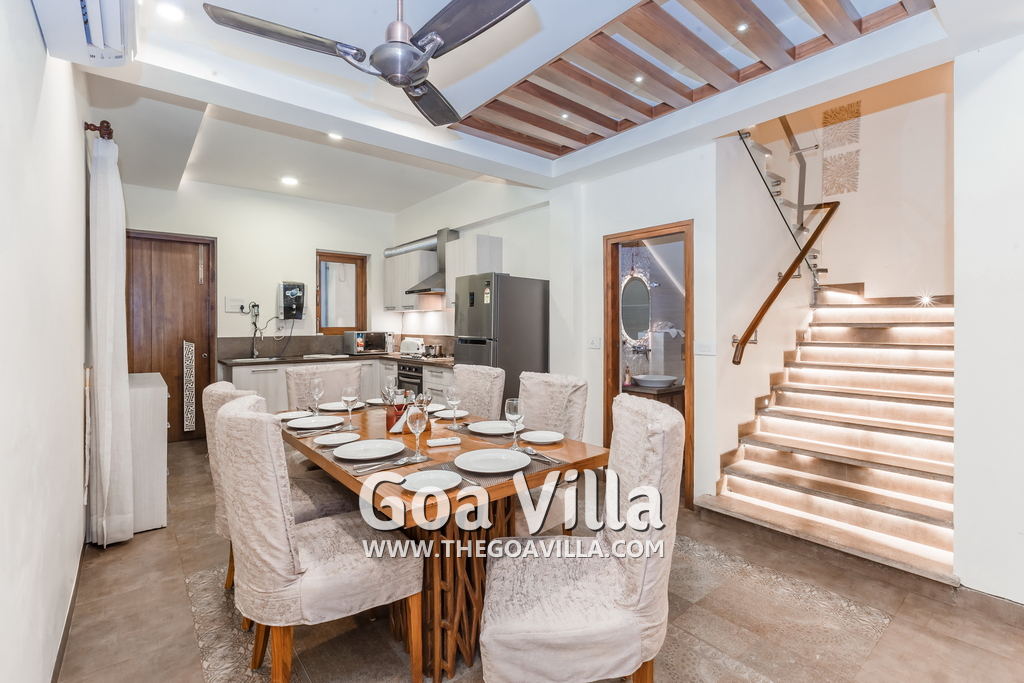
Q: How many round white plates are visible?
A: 12